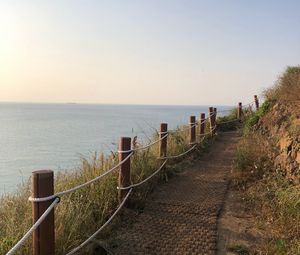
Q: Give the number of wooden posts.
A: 9